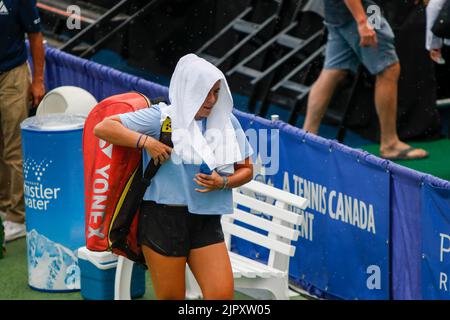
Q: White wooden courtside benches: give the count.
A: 1